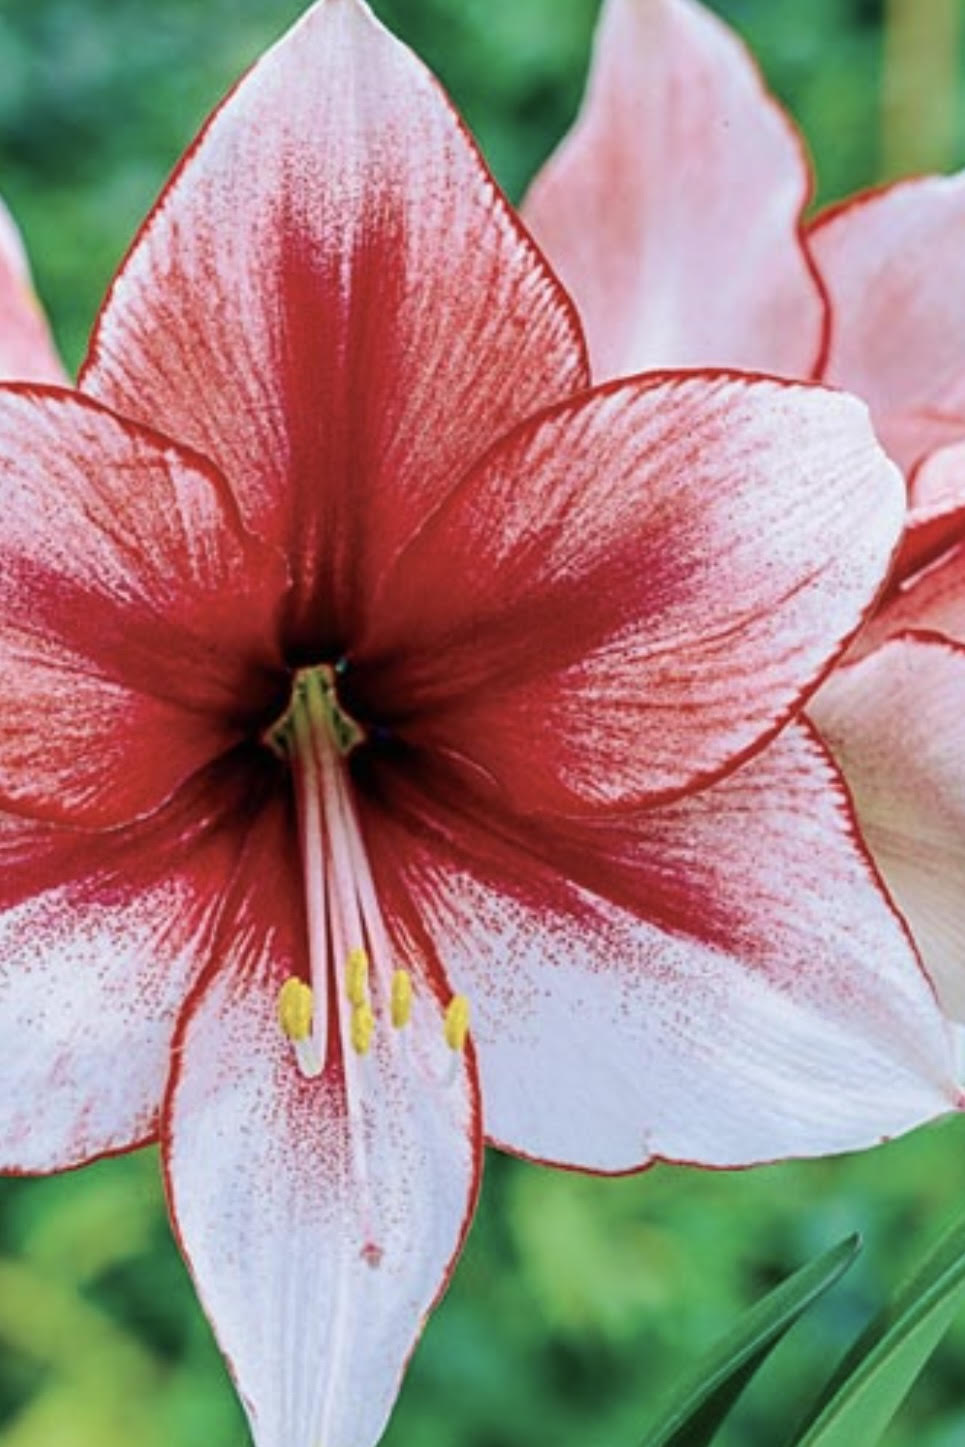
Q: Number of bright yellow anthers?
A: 5